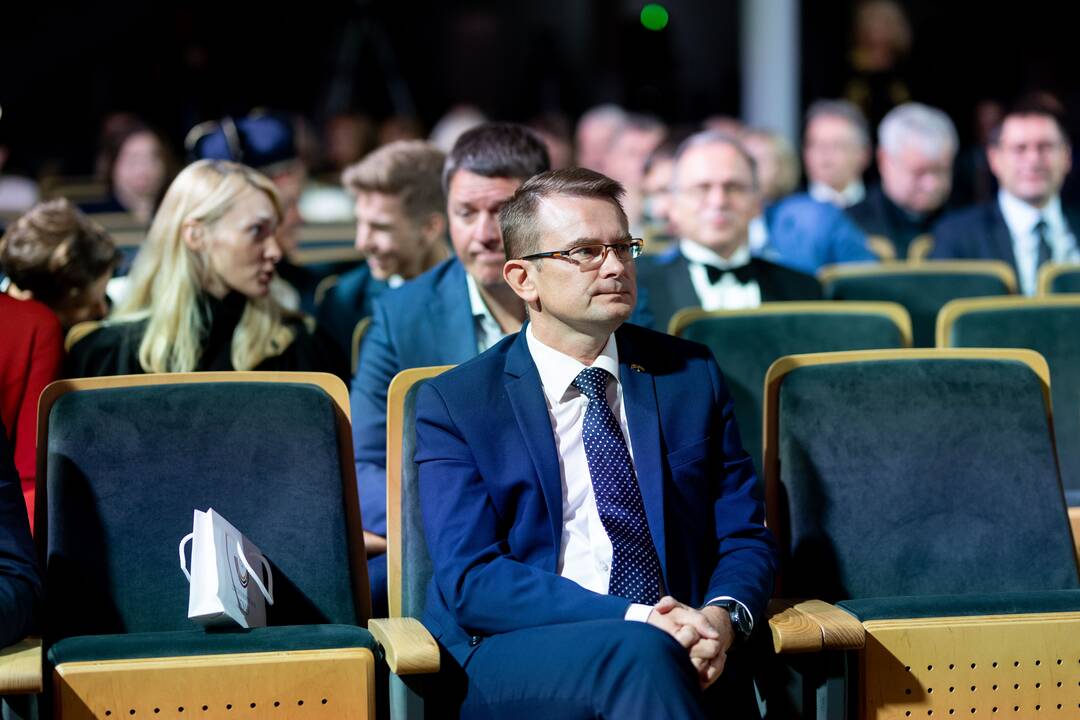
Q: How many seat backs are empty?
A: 6